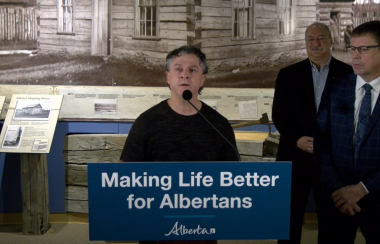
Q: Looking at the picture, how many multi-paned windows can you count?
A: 4